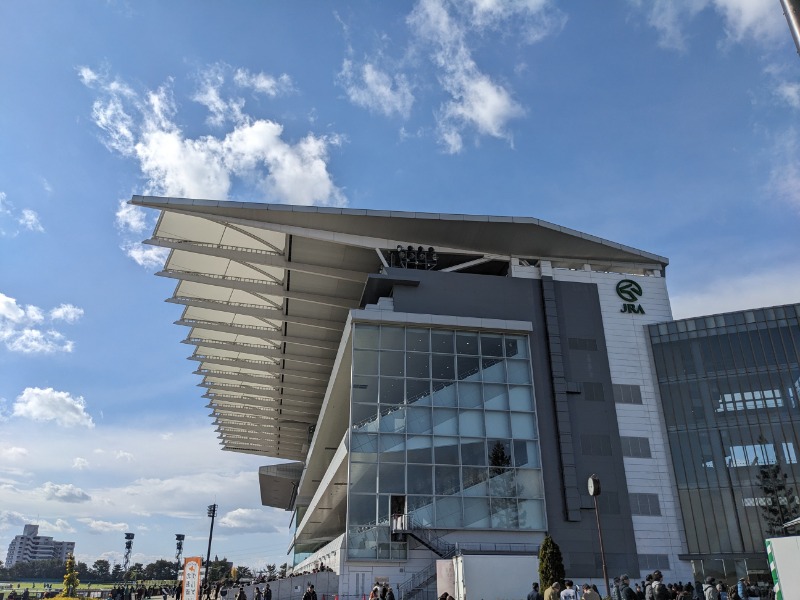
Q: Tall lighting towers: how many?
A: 3